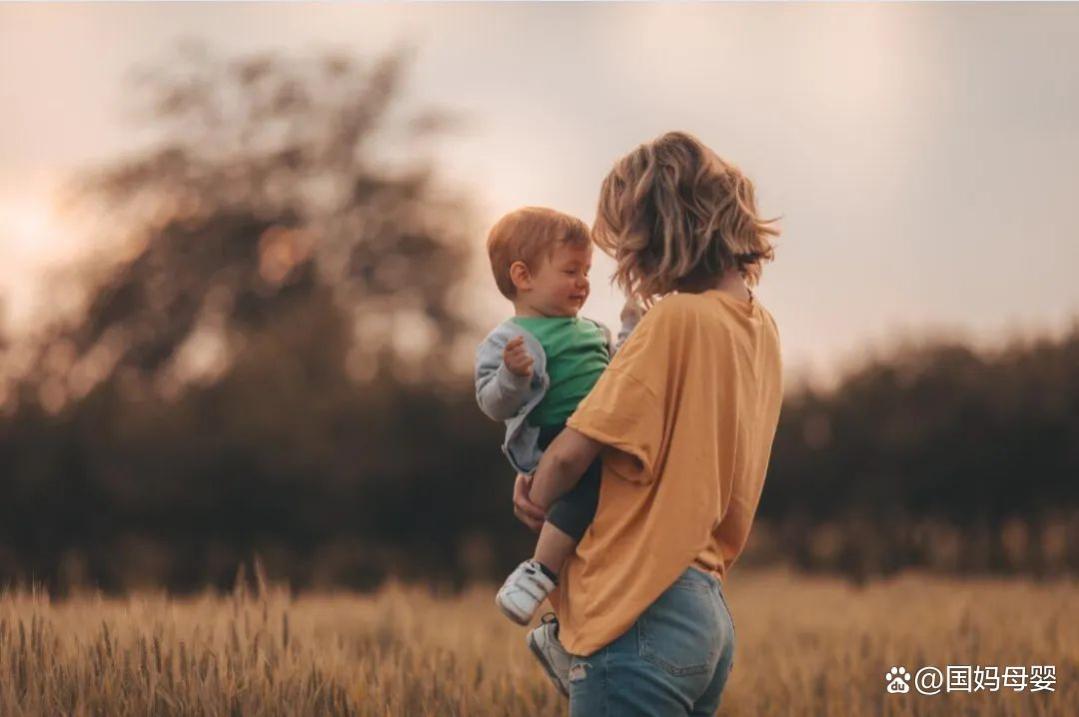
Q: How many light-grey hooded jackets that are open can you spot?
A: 1